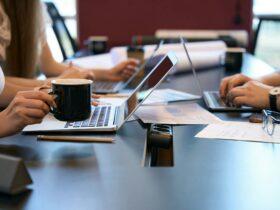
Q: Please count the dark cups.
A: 3